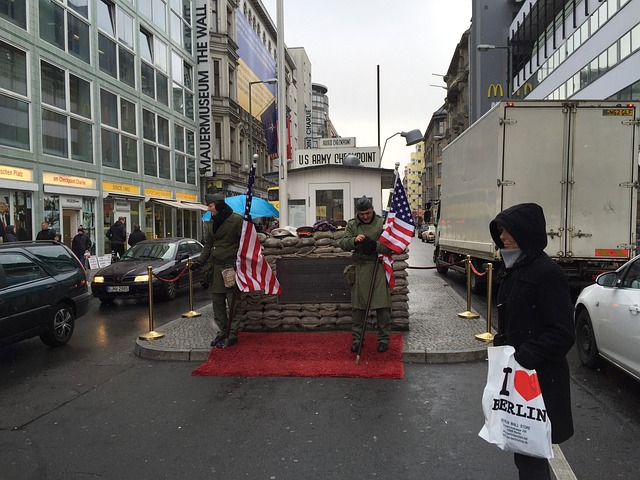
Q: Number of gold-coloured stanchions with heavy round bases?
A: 4